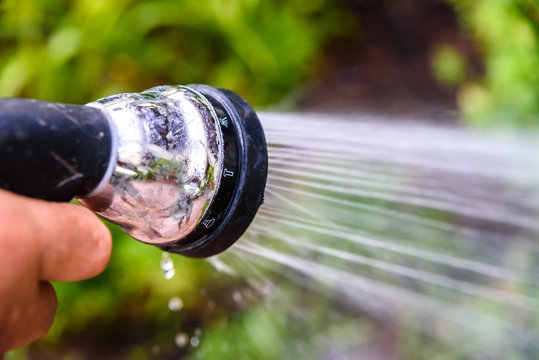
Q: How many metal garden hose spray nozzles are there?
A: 1